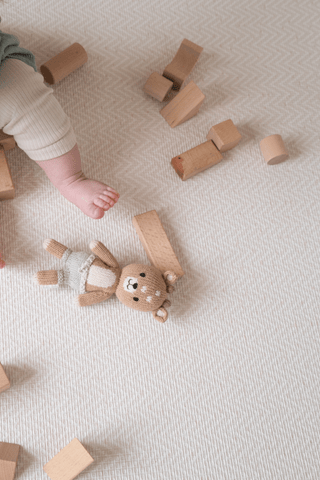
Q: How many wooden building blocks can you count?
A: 13